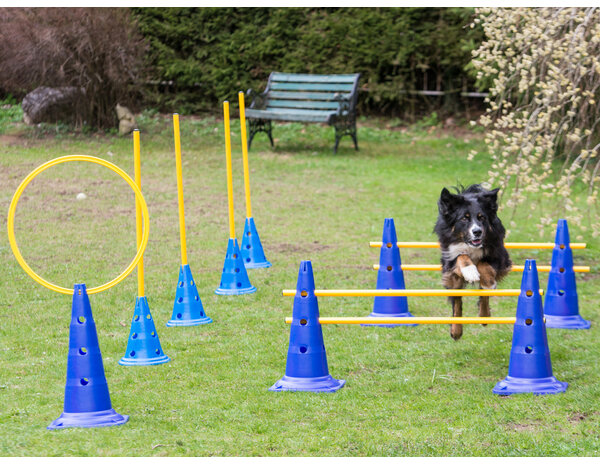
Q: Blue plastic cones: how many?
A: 9